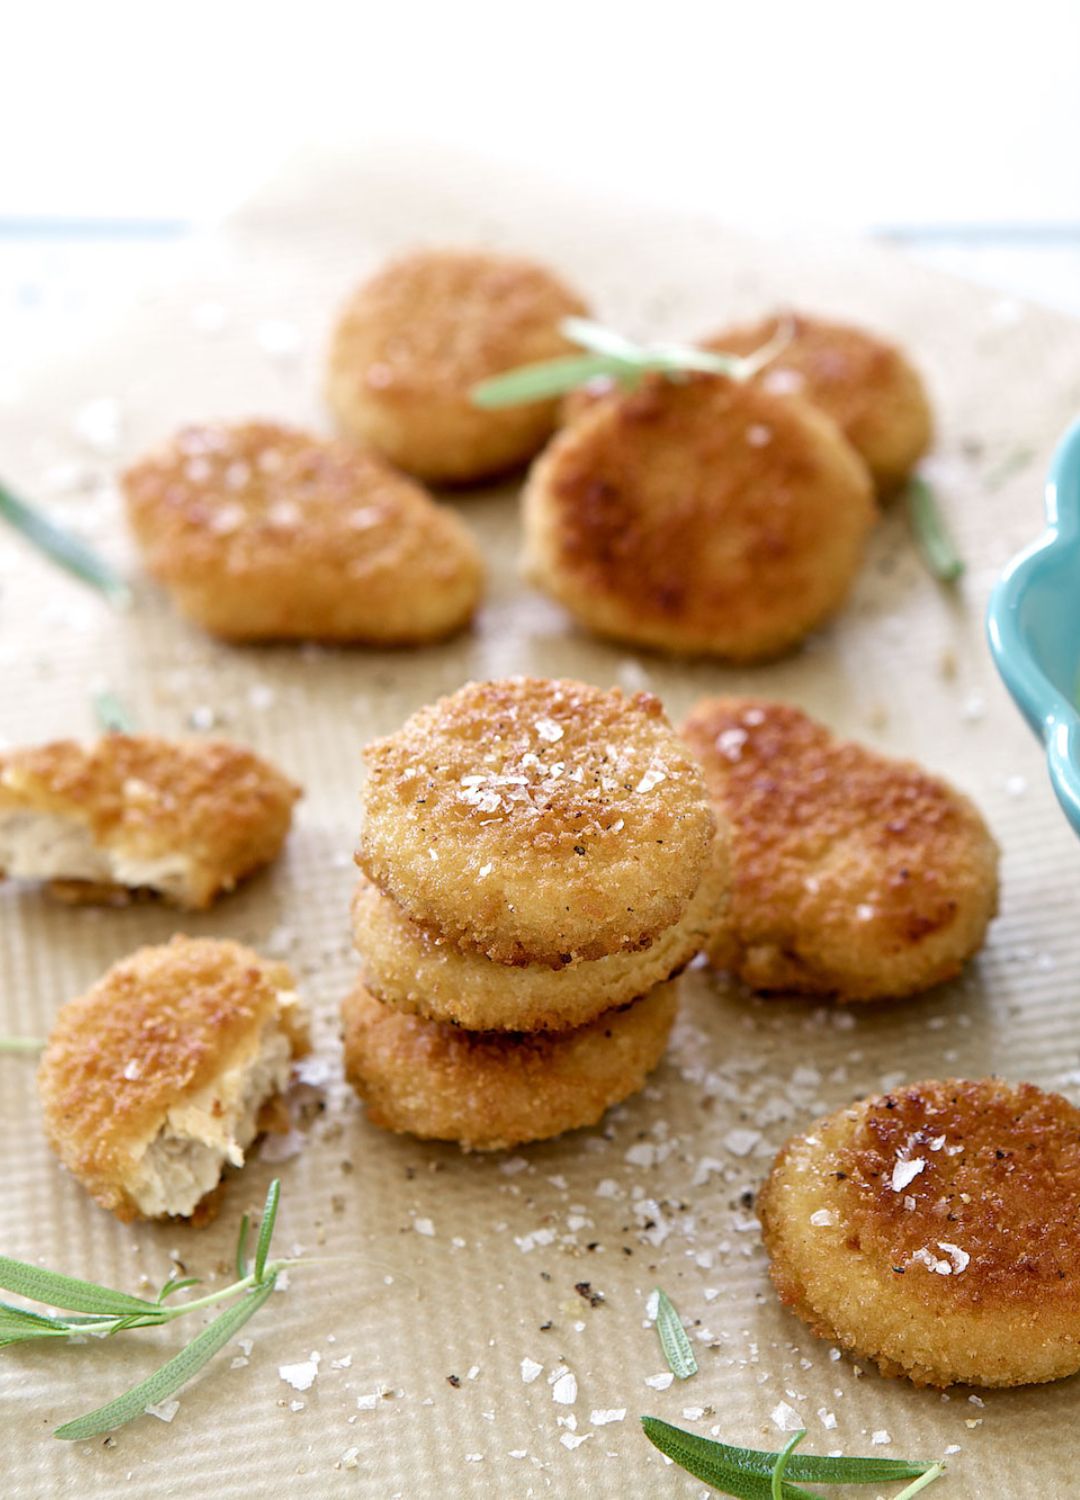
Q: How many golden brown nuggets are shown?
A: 11